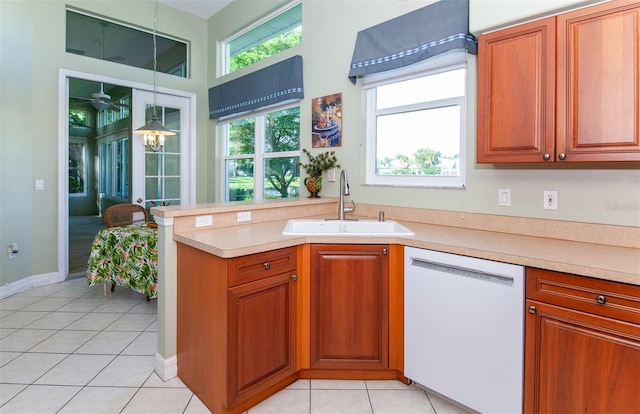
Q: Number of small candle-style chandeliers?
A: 1